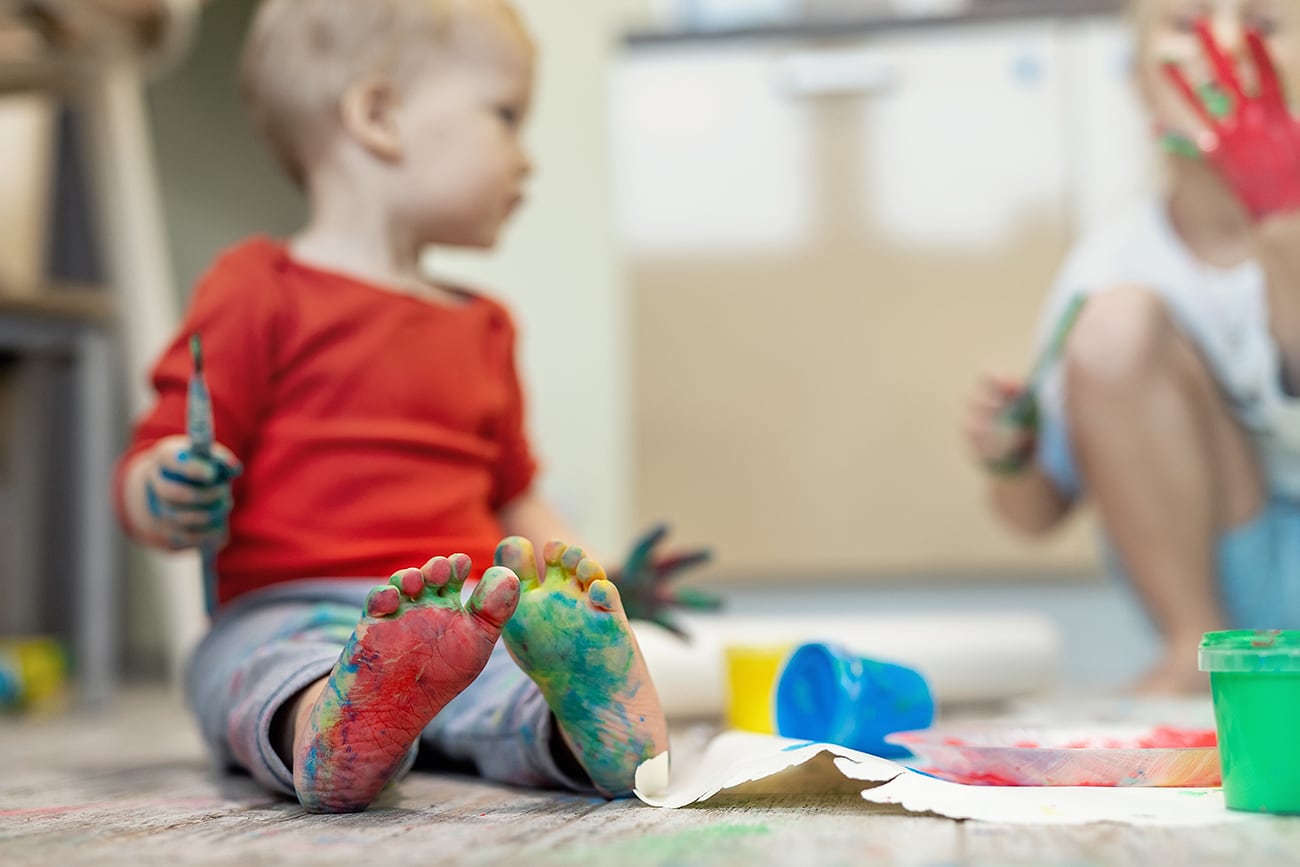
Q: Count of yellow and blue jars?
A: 2